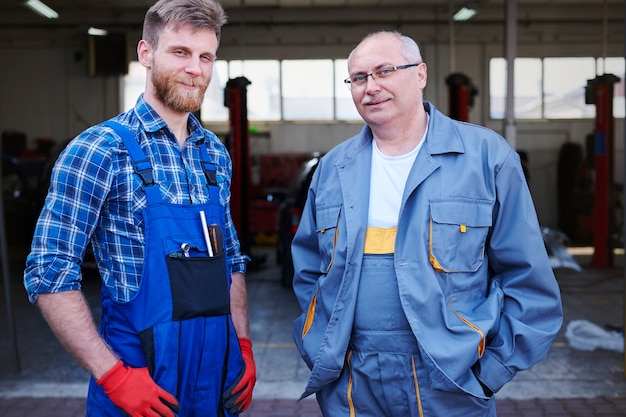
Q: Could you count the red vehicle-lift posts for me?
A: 3